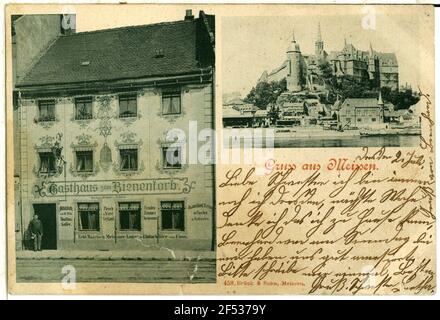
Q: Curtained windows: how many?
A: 11